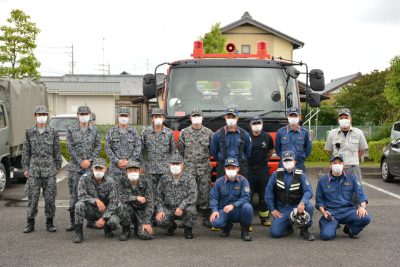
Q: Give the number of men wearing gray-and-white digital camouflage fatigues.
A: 8